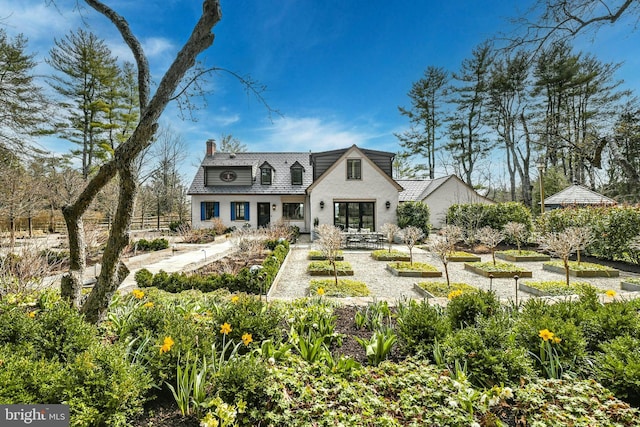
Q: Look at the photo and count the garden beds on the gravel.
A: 12